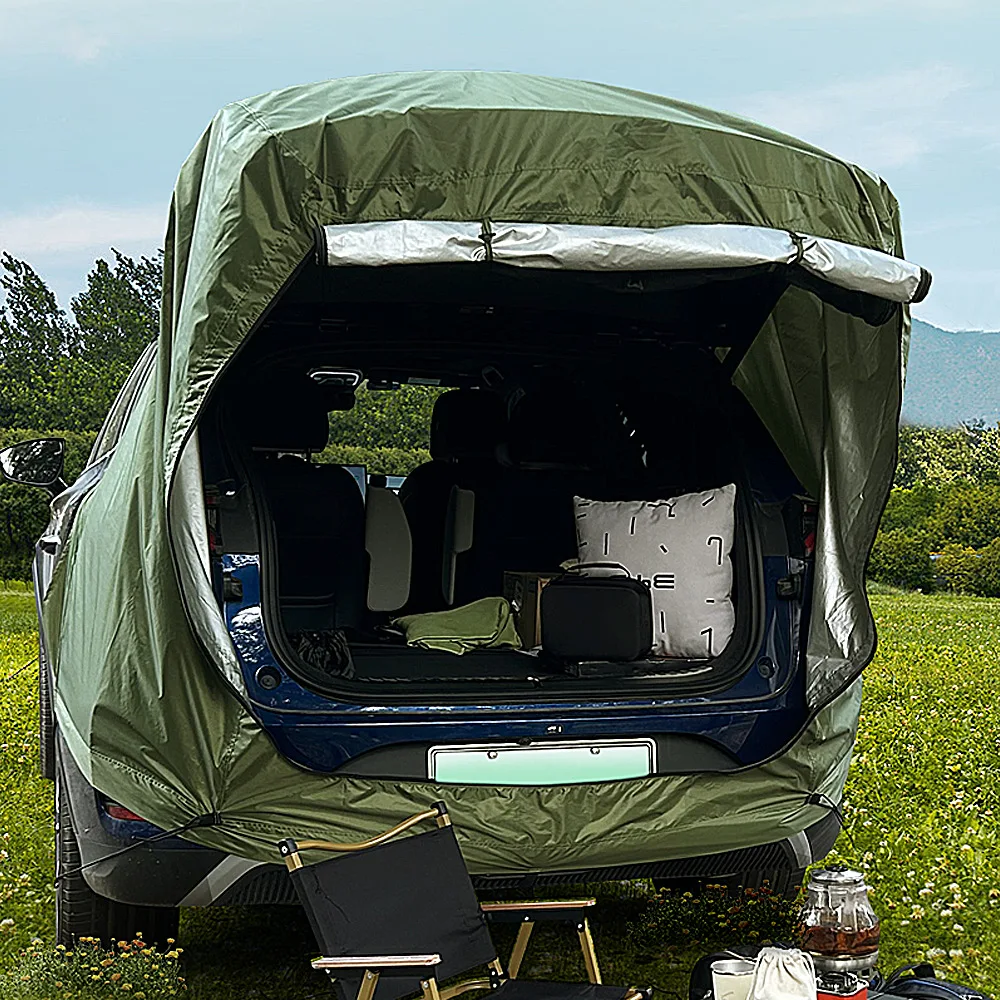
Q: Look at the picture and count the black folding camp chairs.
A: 1